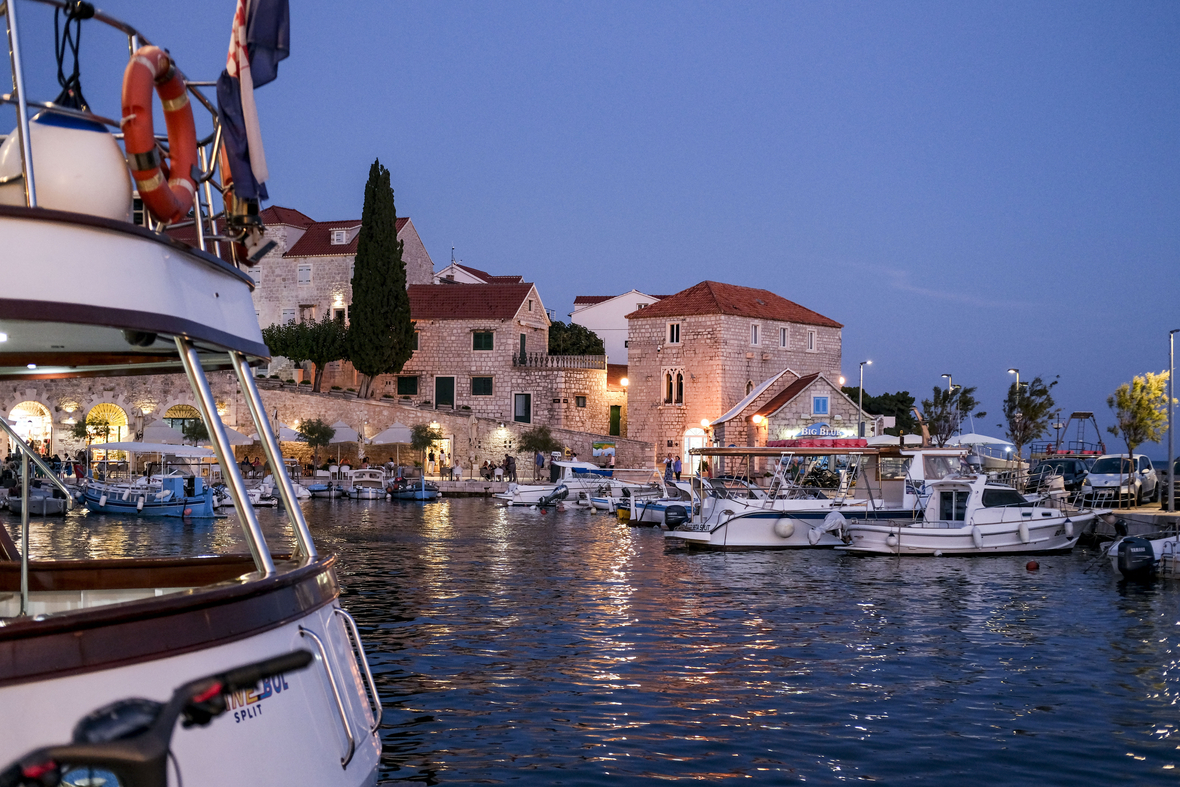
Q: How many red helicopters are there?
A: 0